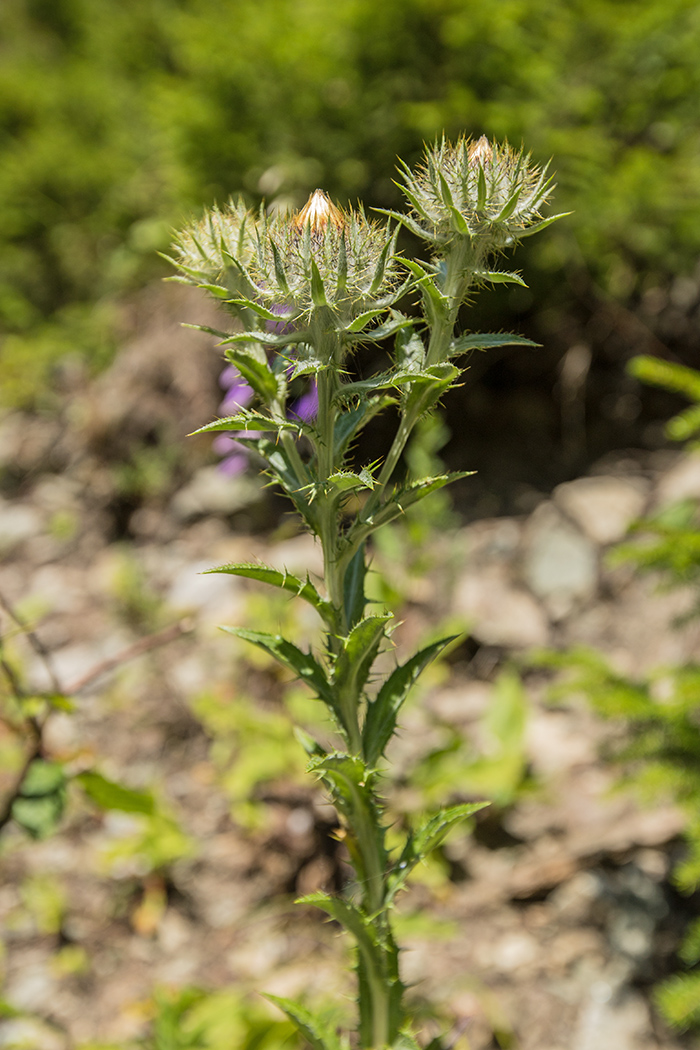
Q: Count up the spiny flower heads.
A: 3